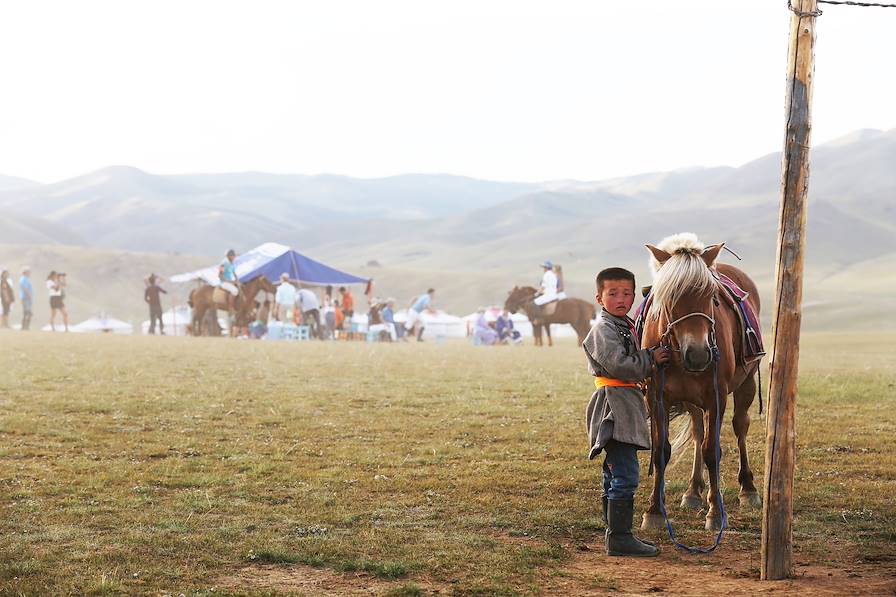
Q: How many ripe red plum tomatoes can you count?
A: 0